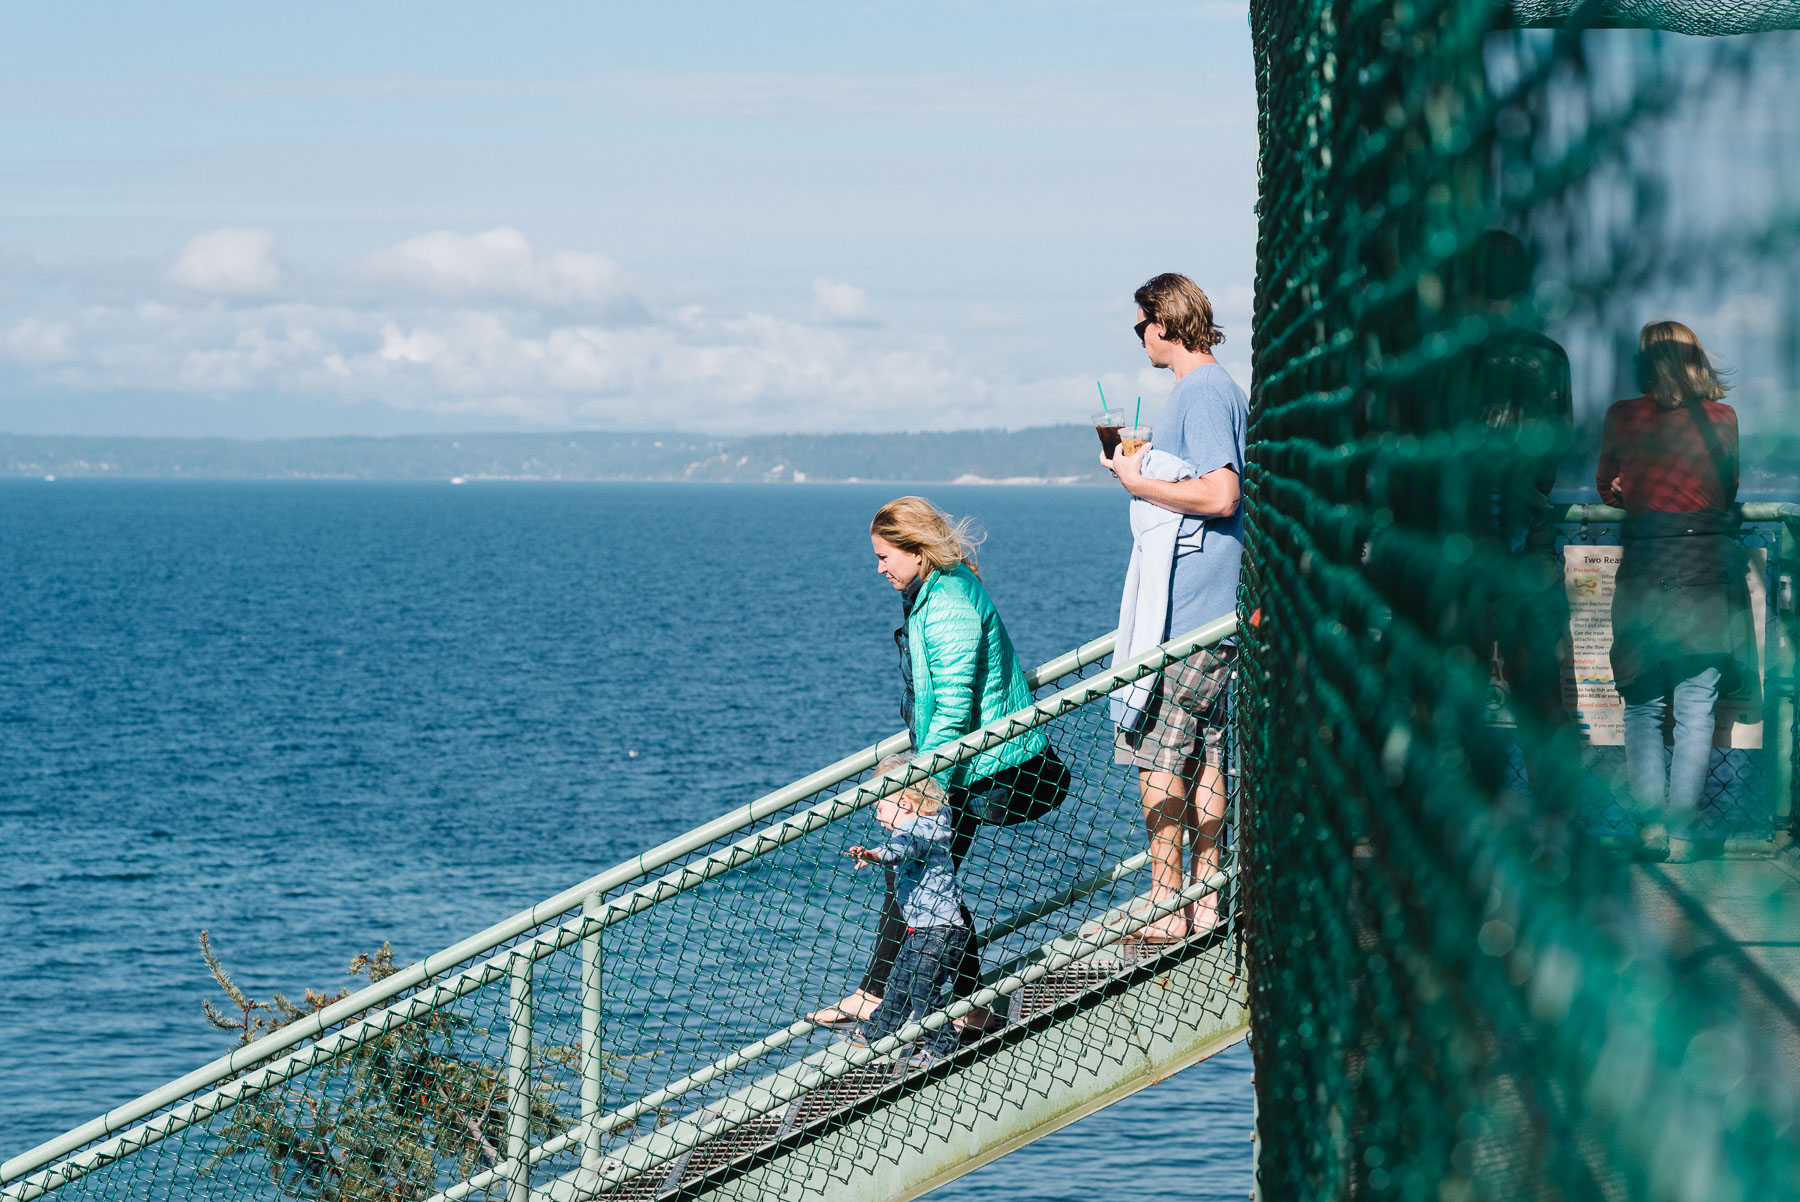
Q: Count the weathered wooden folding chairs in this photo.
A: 0